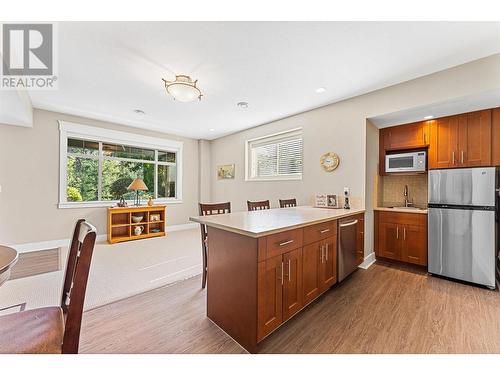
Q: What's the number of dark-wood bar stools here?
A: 3